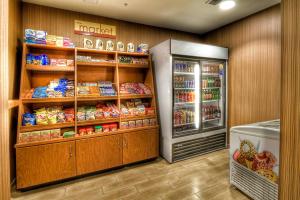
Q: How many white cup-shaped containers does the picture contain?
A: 5